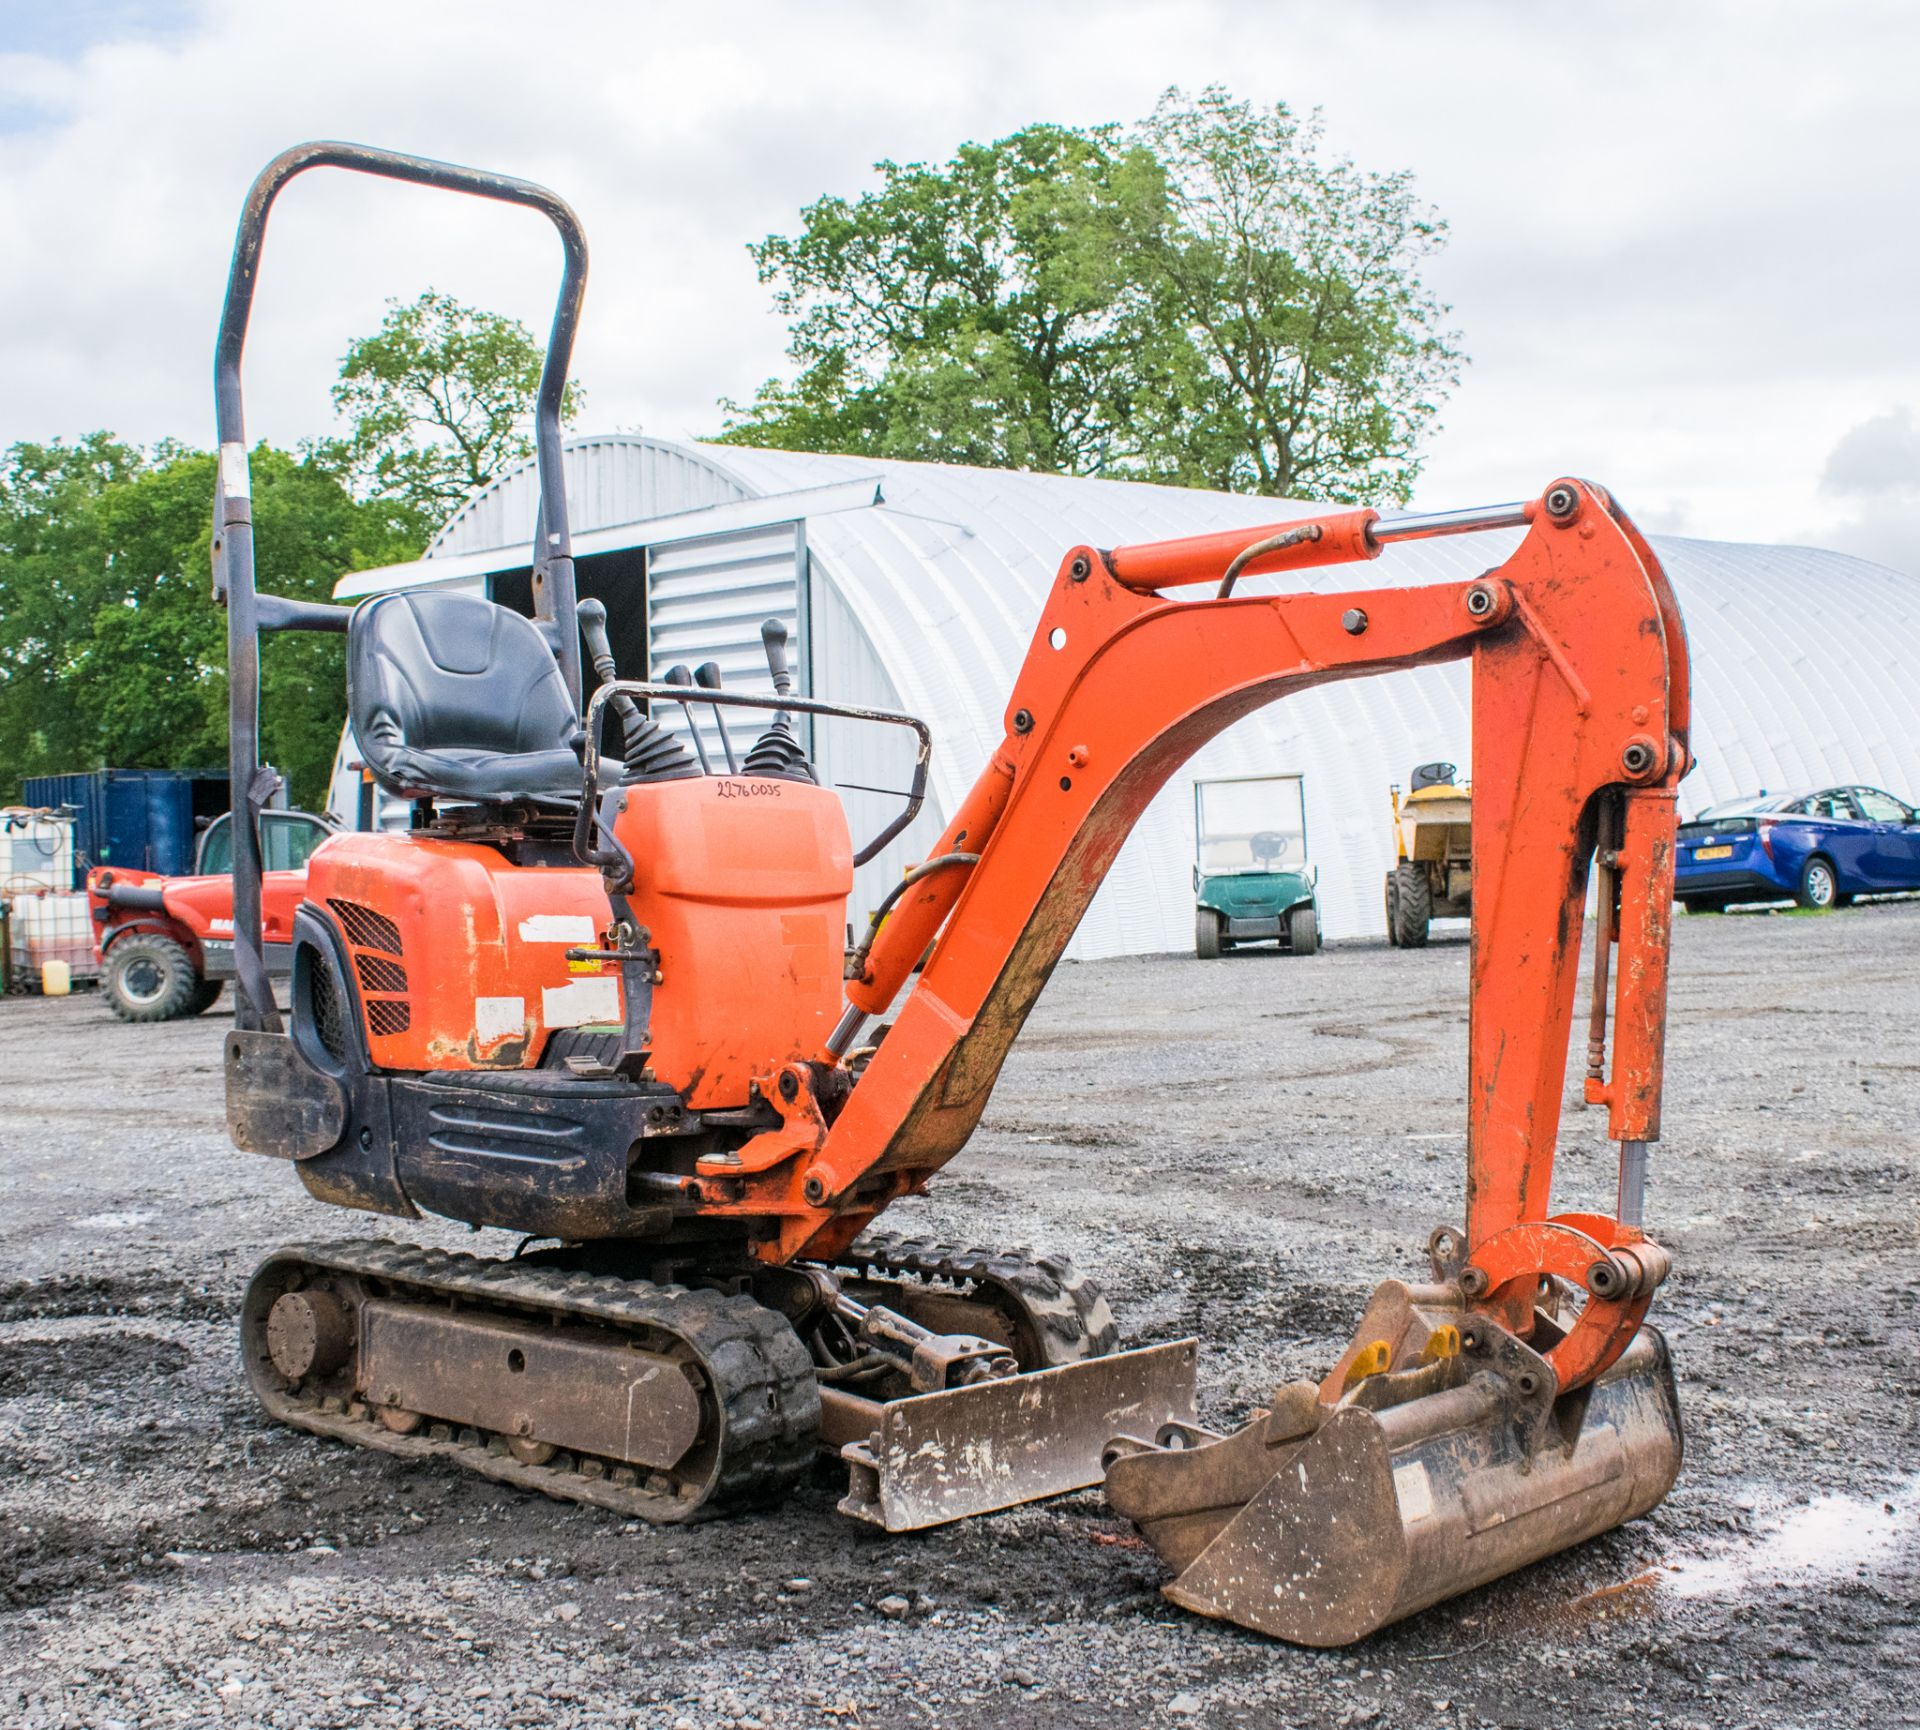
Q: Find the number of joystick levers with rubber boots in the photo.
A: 2